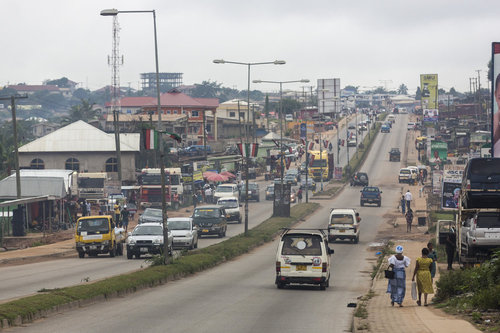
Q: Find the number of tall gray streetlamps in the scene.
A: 3